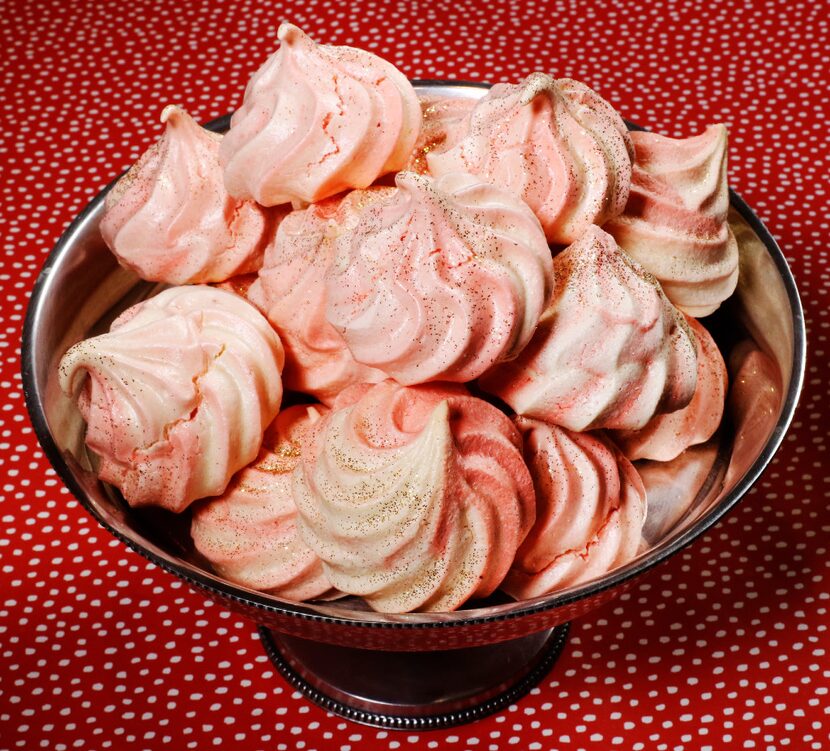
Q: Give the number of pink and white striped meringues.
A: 13